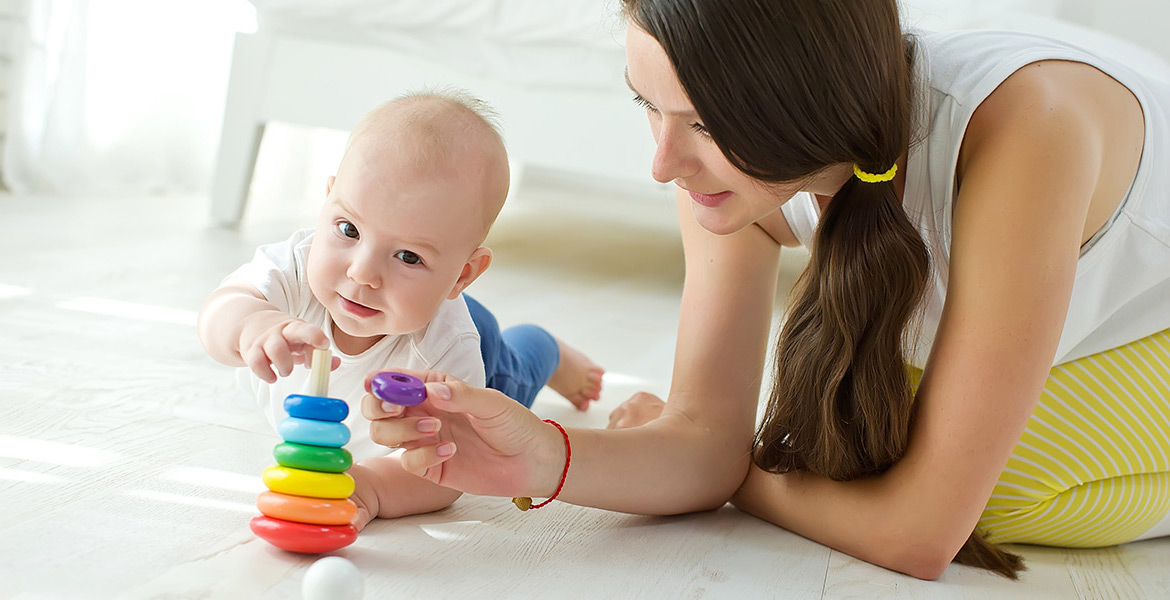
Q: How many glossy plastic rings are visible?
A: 7